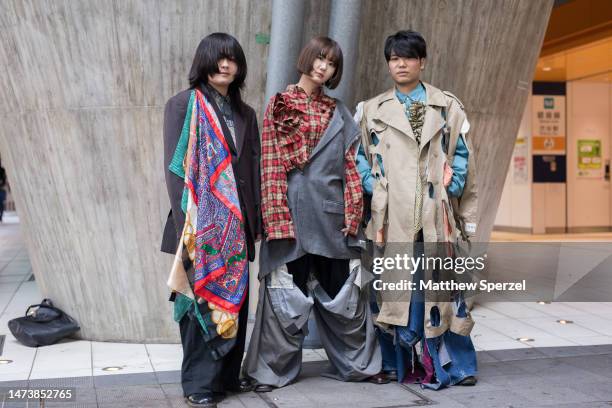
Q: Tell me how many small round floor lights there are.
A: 5